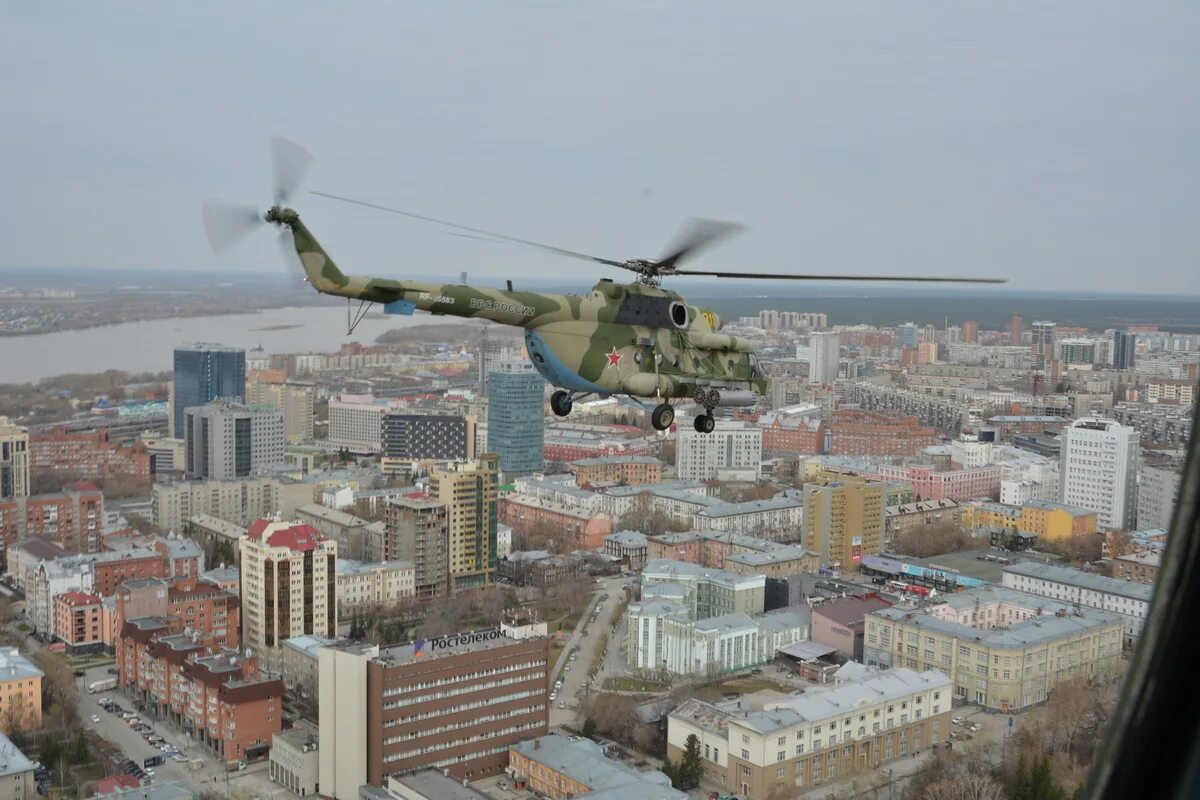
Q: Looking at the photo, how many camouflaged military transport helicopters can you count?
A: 1